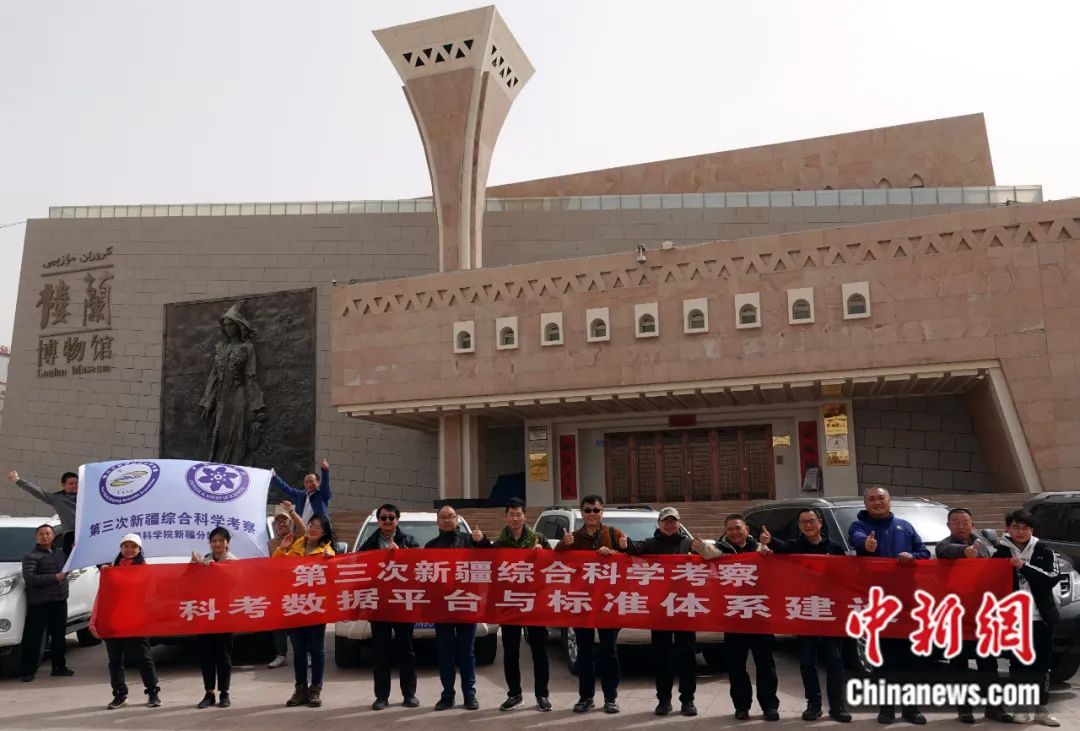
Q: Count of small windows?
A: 9